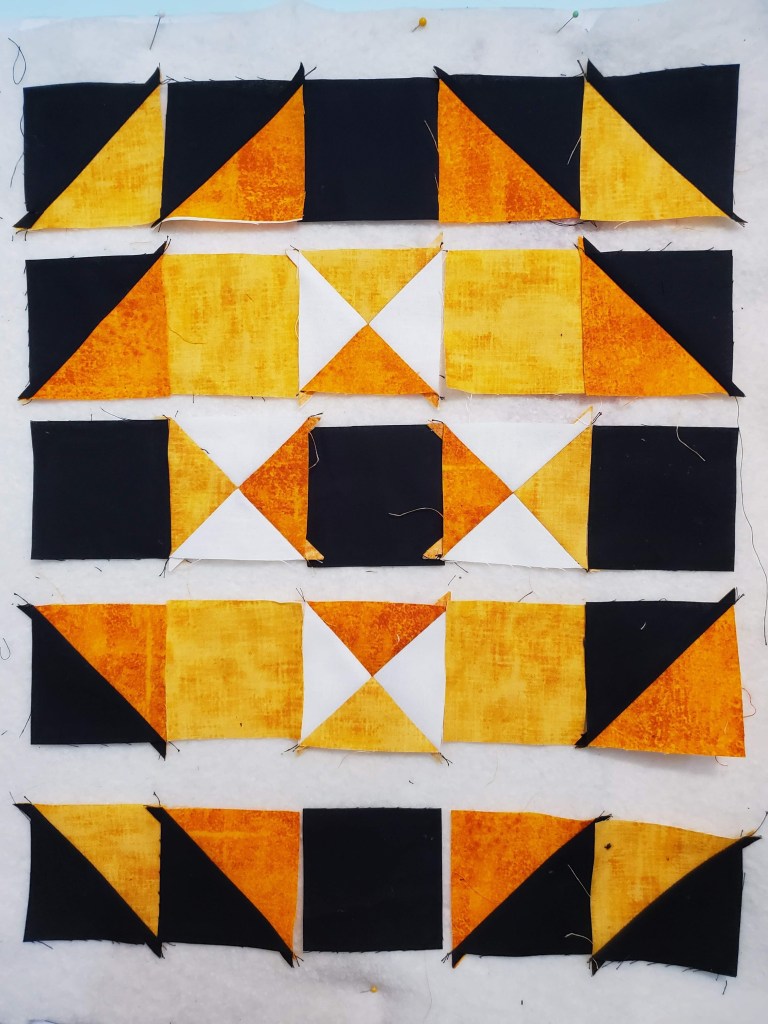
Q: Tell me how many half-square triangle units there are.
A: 12